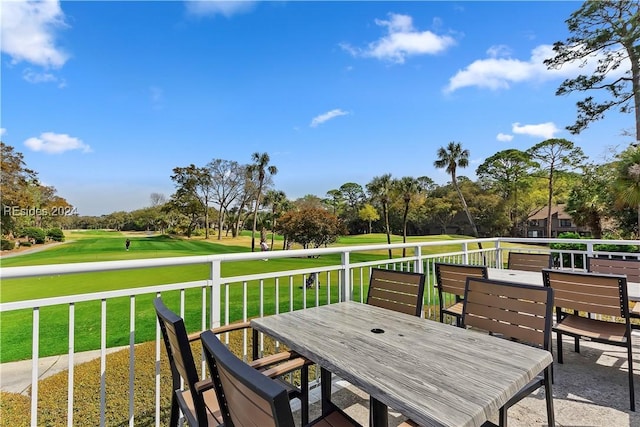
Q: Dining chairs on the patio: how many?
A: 8